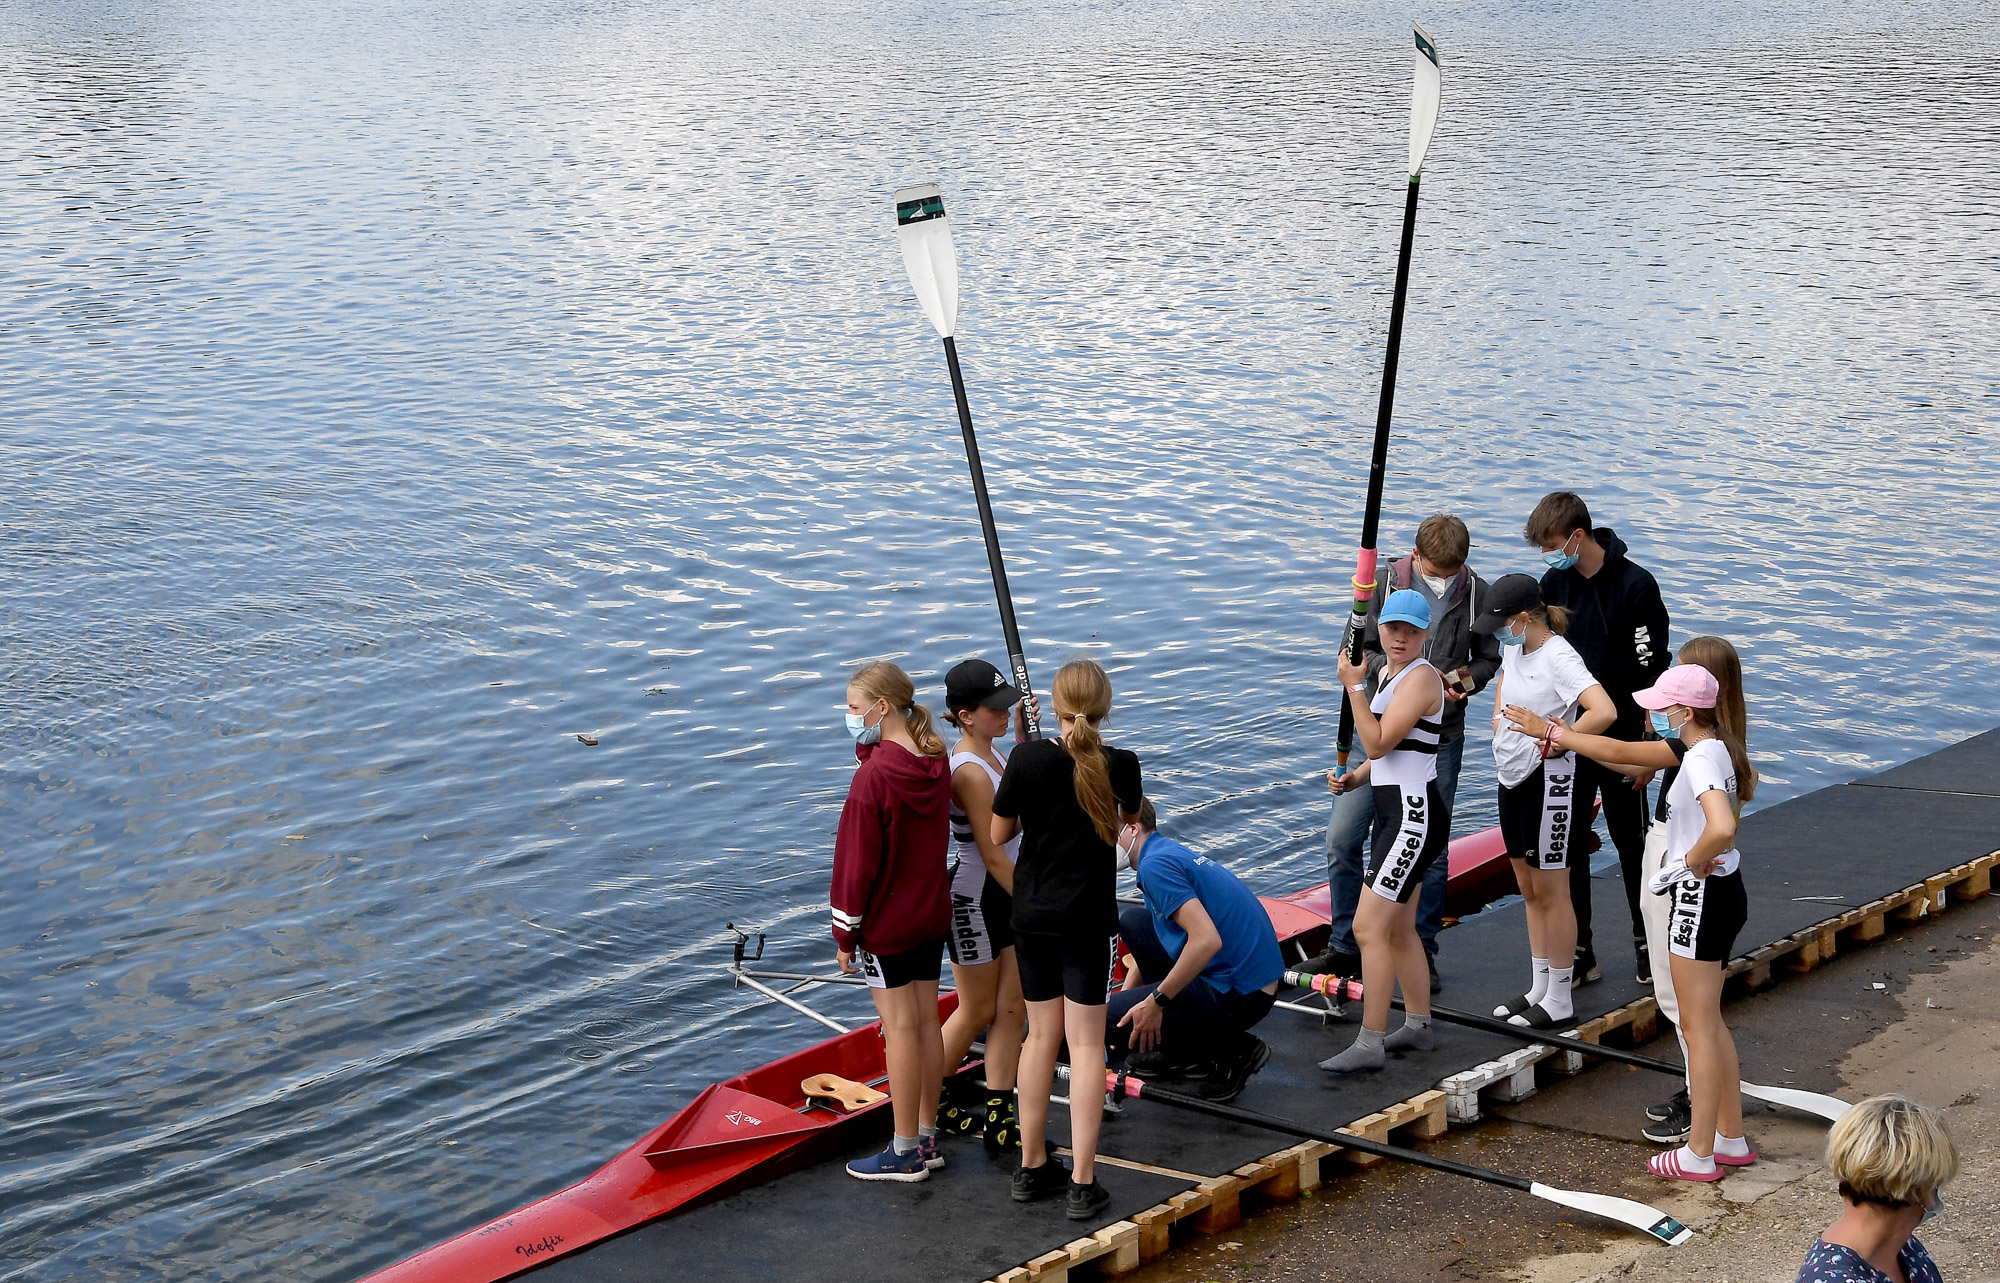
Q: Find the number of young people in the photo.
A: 10